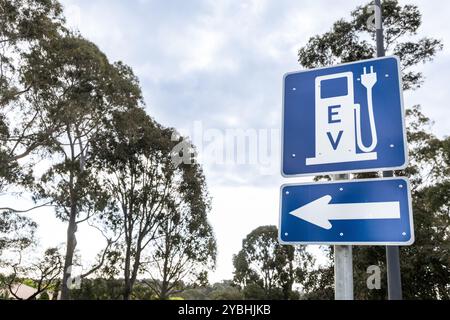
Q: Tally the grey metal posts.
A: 2